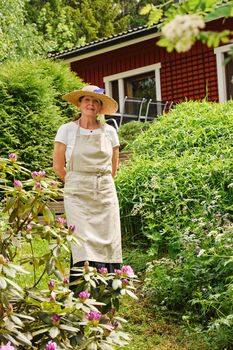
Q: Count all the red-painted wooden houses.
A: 1